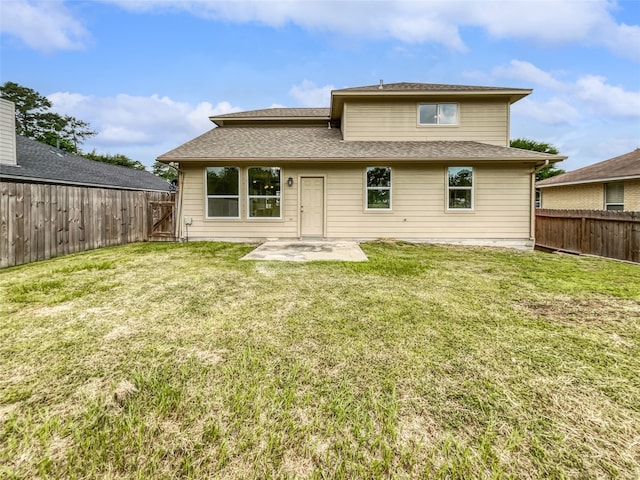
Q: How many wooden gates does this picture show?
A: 1